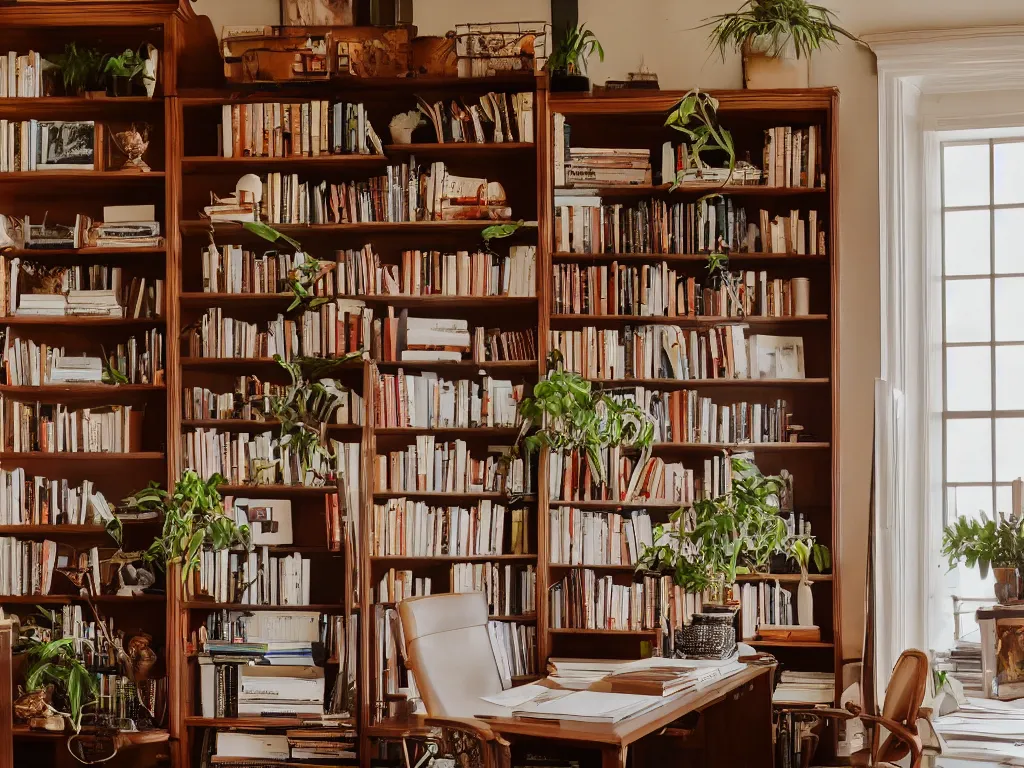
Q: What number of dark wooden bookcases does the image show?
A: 3